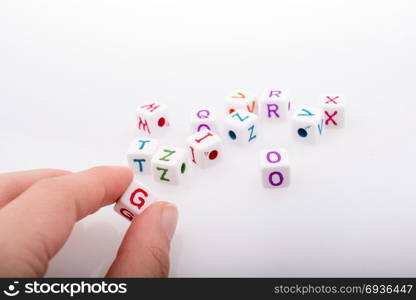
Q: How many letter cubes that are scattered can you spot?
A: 12